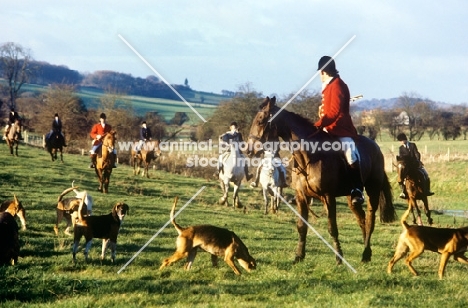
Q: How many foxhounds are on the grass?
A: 7